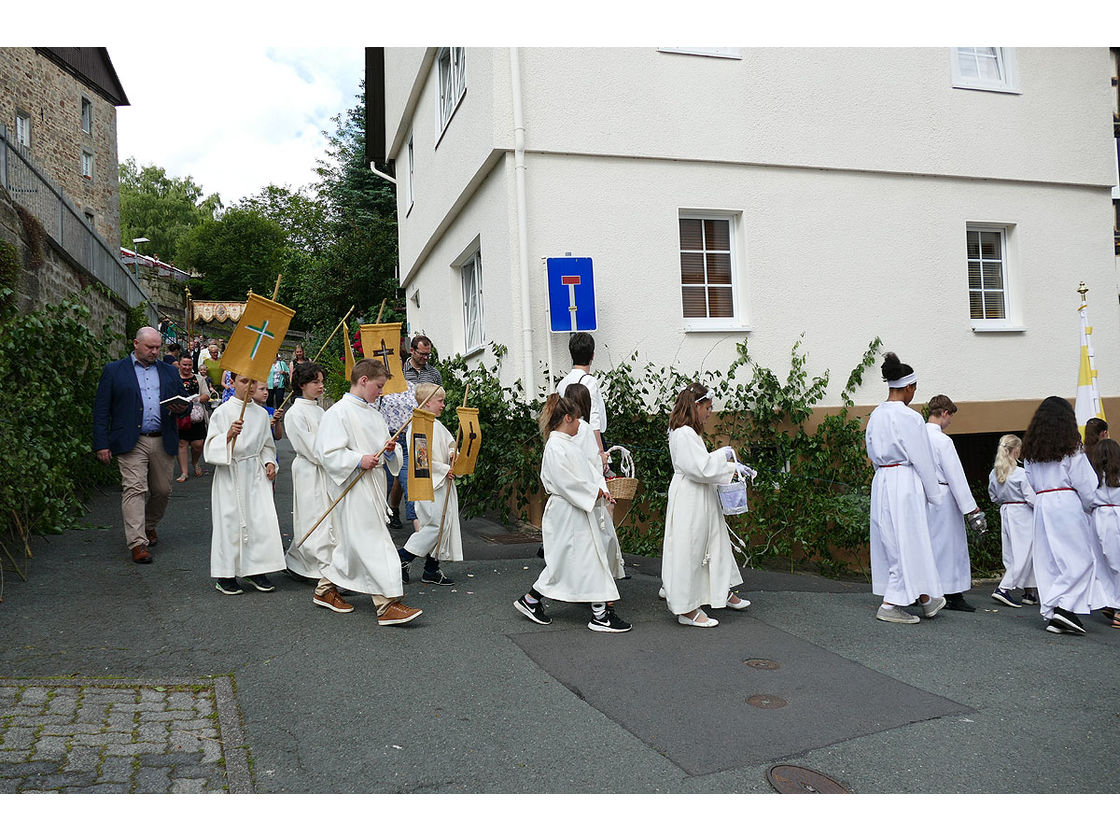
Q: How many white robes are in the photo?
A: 12